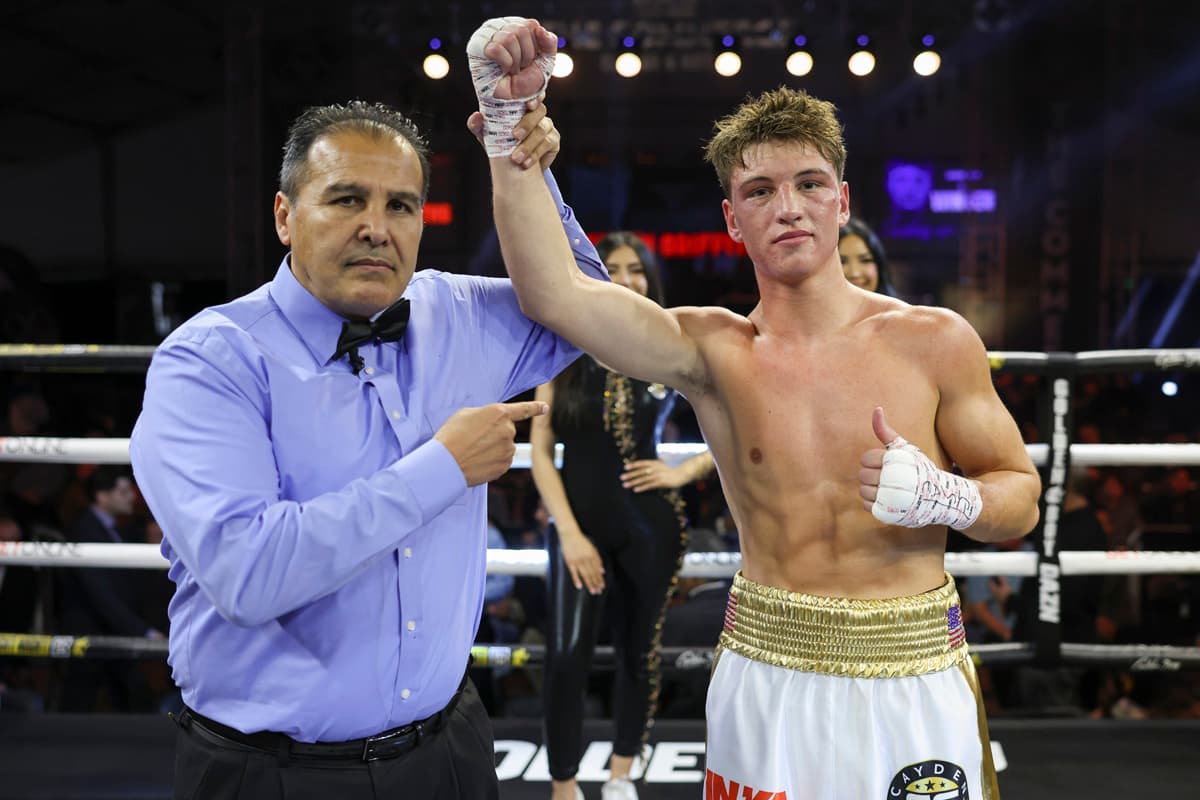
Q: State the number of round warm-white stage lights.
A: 7